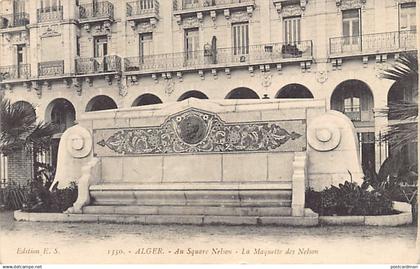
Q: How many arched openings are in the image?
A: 9